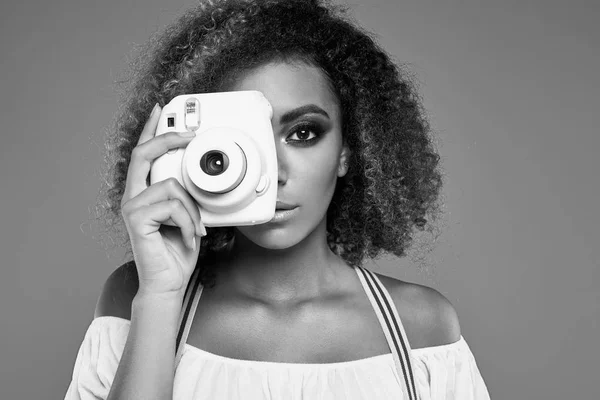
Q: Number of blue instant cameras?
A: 0